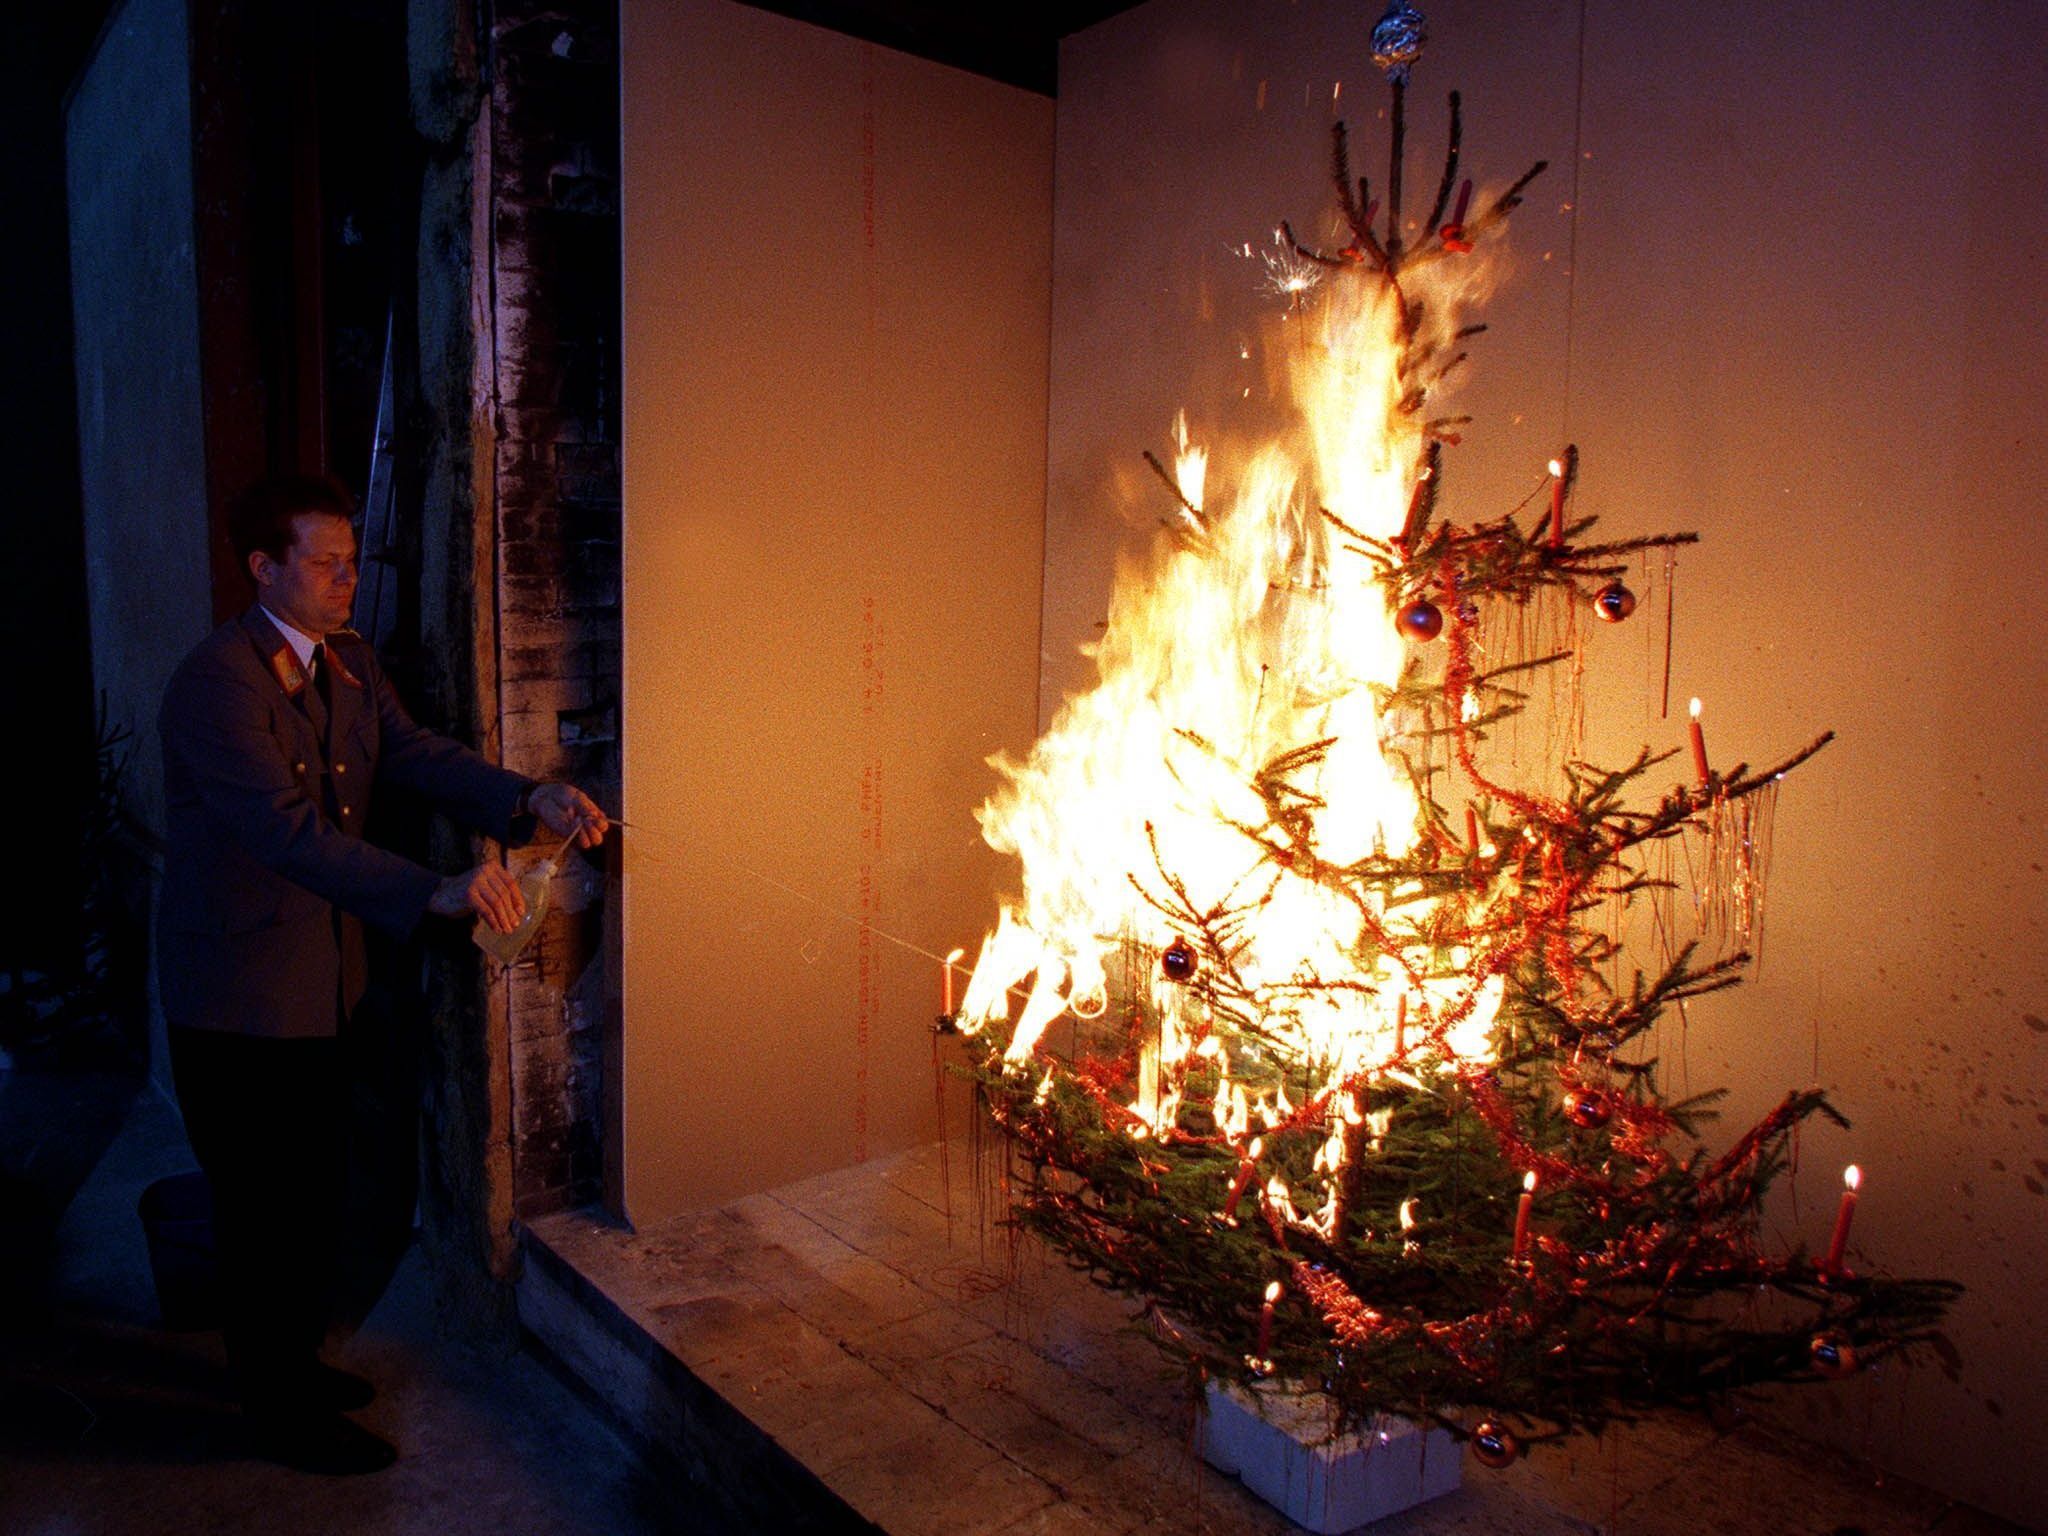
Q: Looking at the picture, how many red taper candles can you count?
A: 12